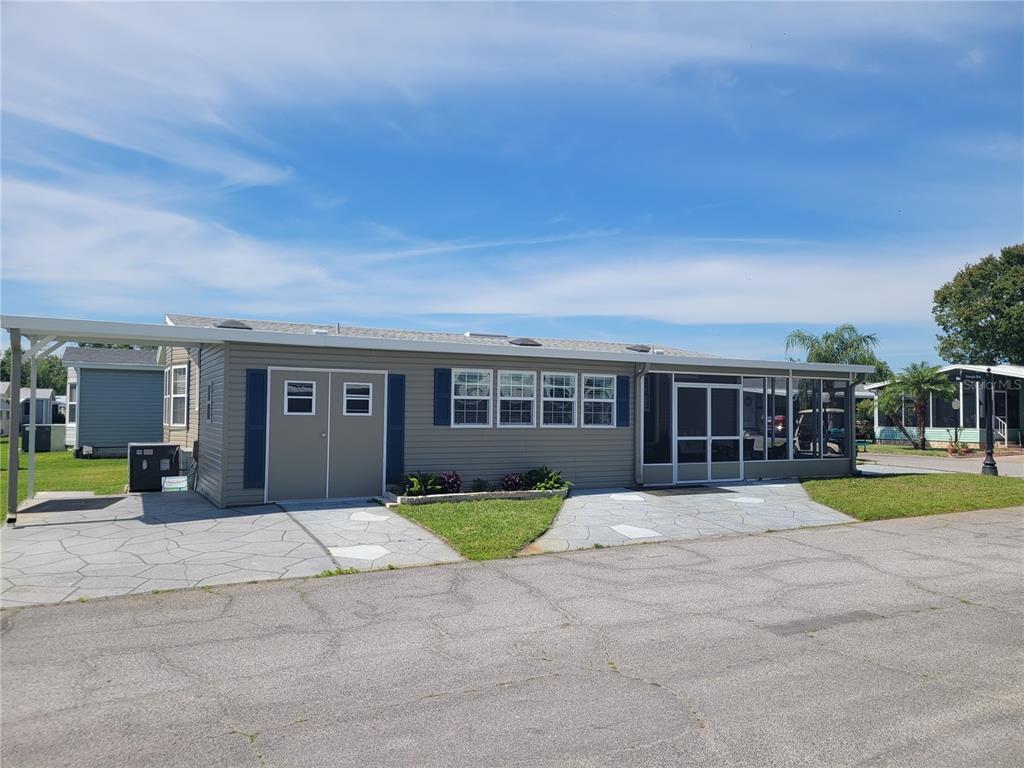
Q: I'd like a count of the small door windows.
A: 2